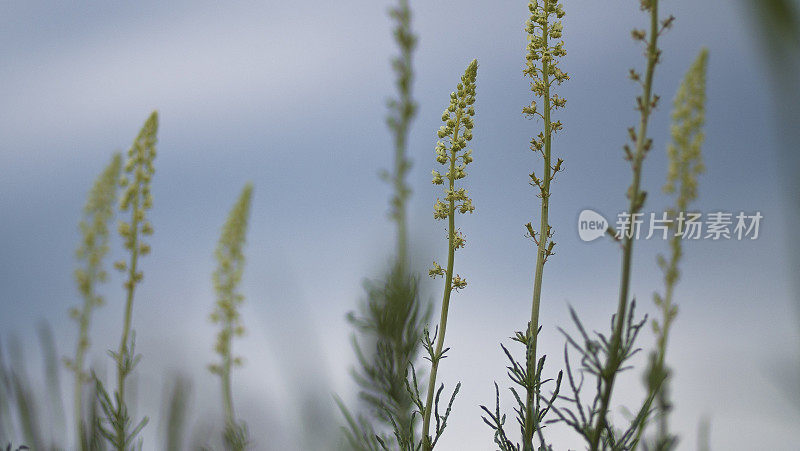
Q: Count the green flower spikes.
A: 8